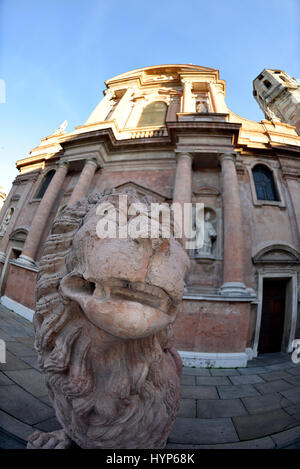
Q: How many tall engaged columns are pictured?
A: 4